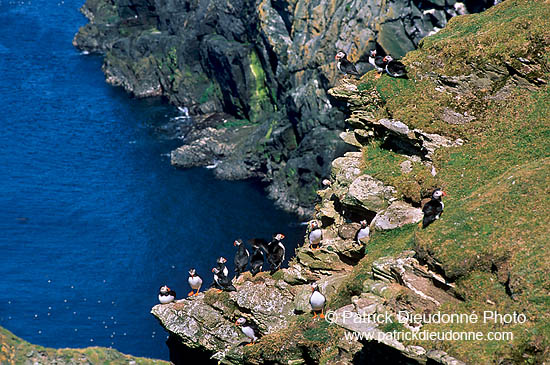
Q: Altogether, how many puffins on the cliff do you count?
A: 15